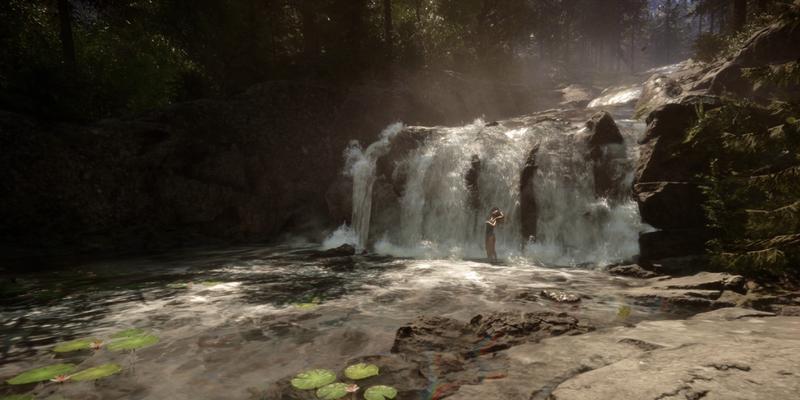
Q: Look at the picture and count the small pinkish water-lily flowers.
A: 3